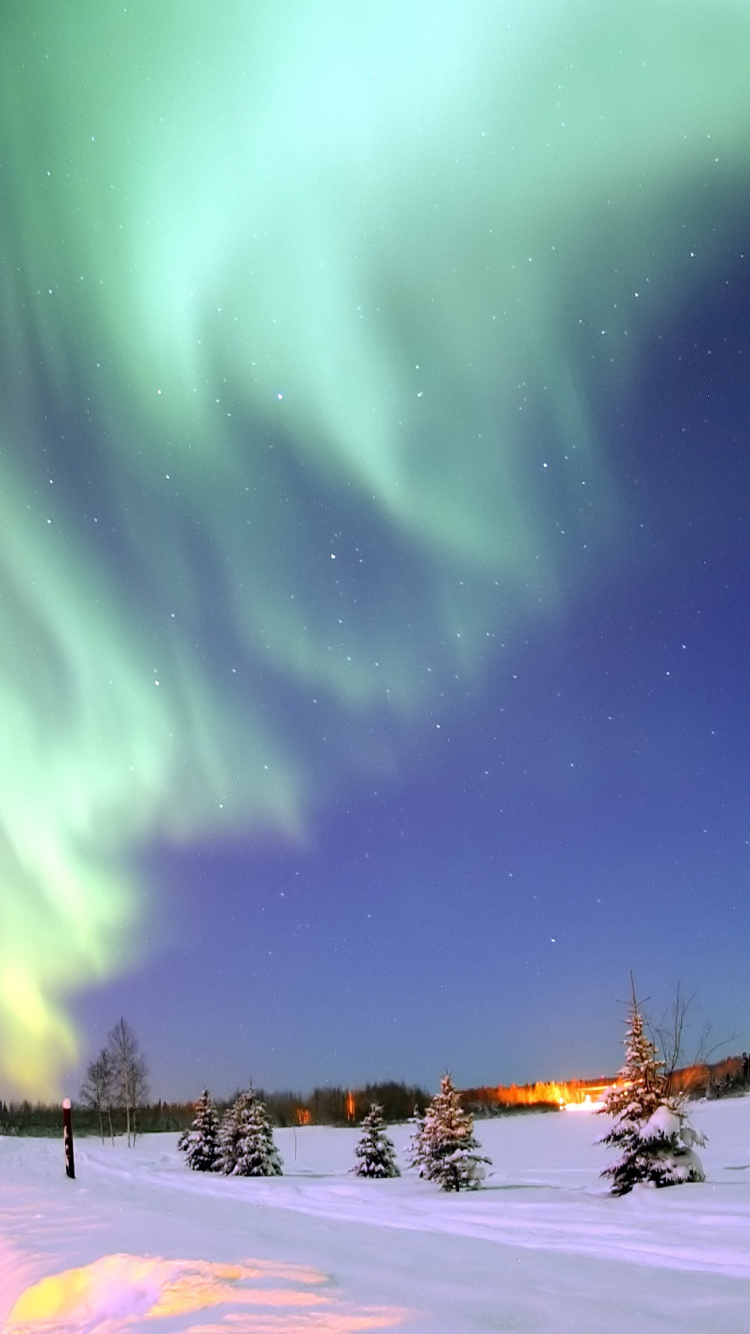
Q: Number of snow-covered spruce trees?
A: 5